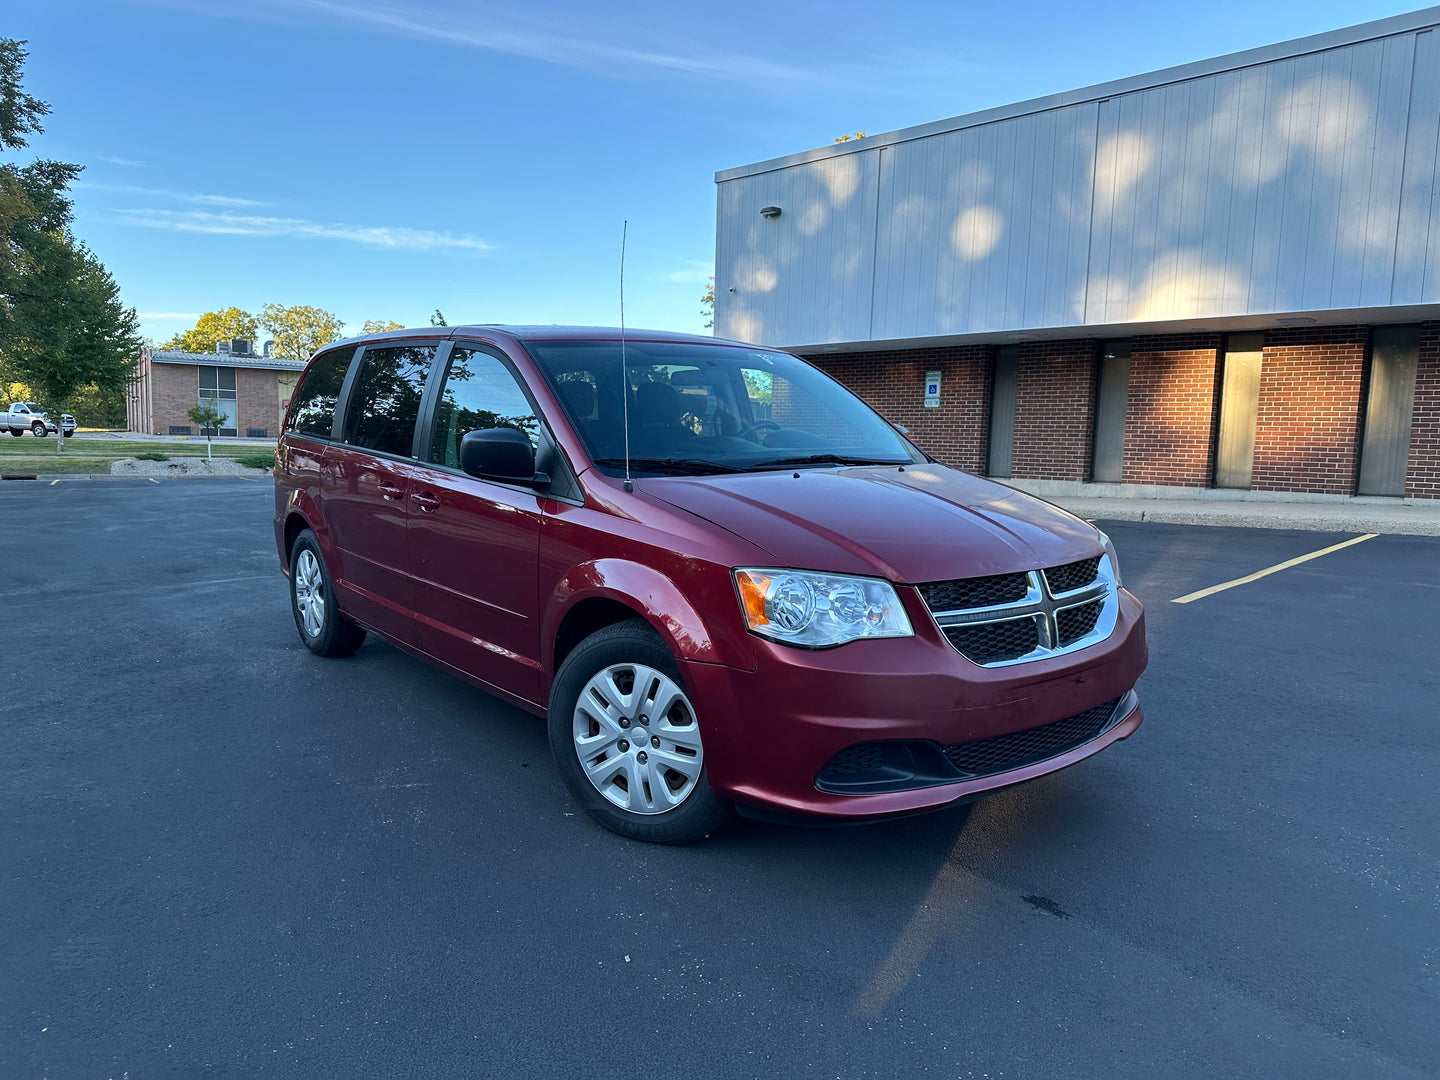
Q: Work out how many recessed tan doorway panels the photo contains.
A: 4